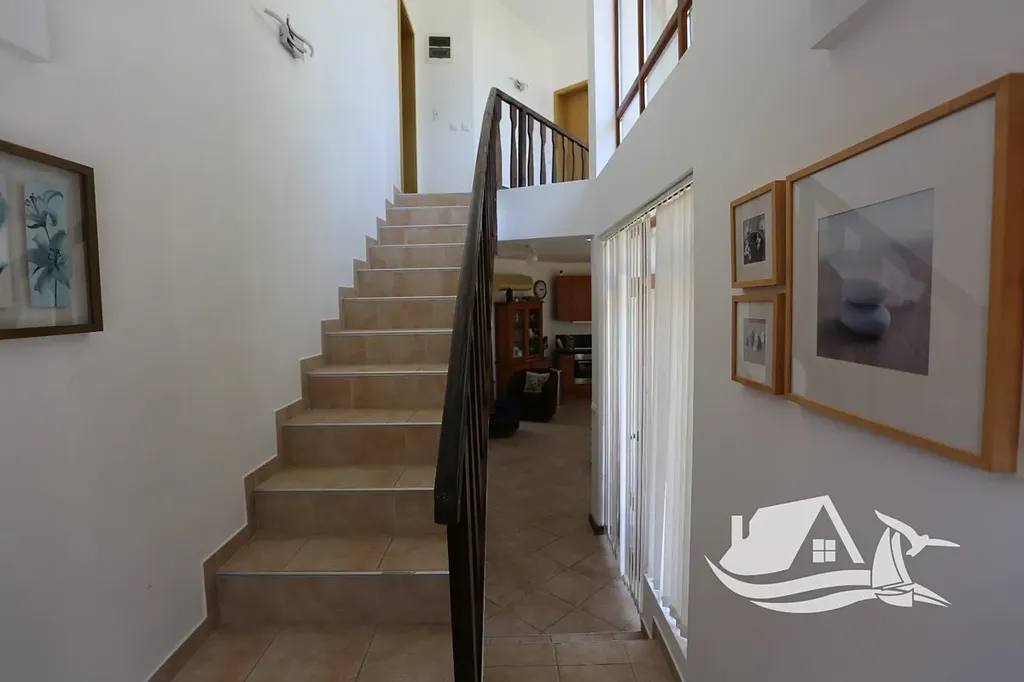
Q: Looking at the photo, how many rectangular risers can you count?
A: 11